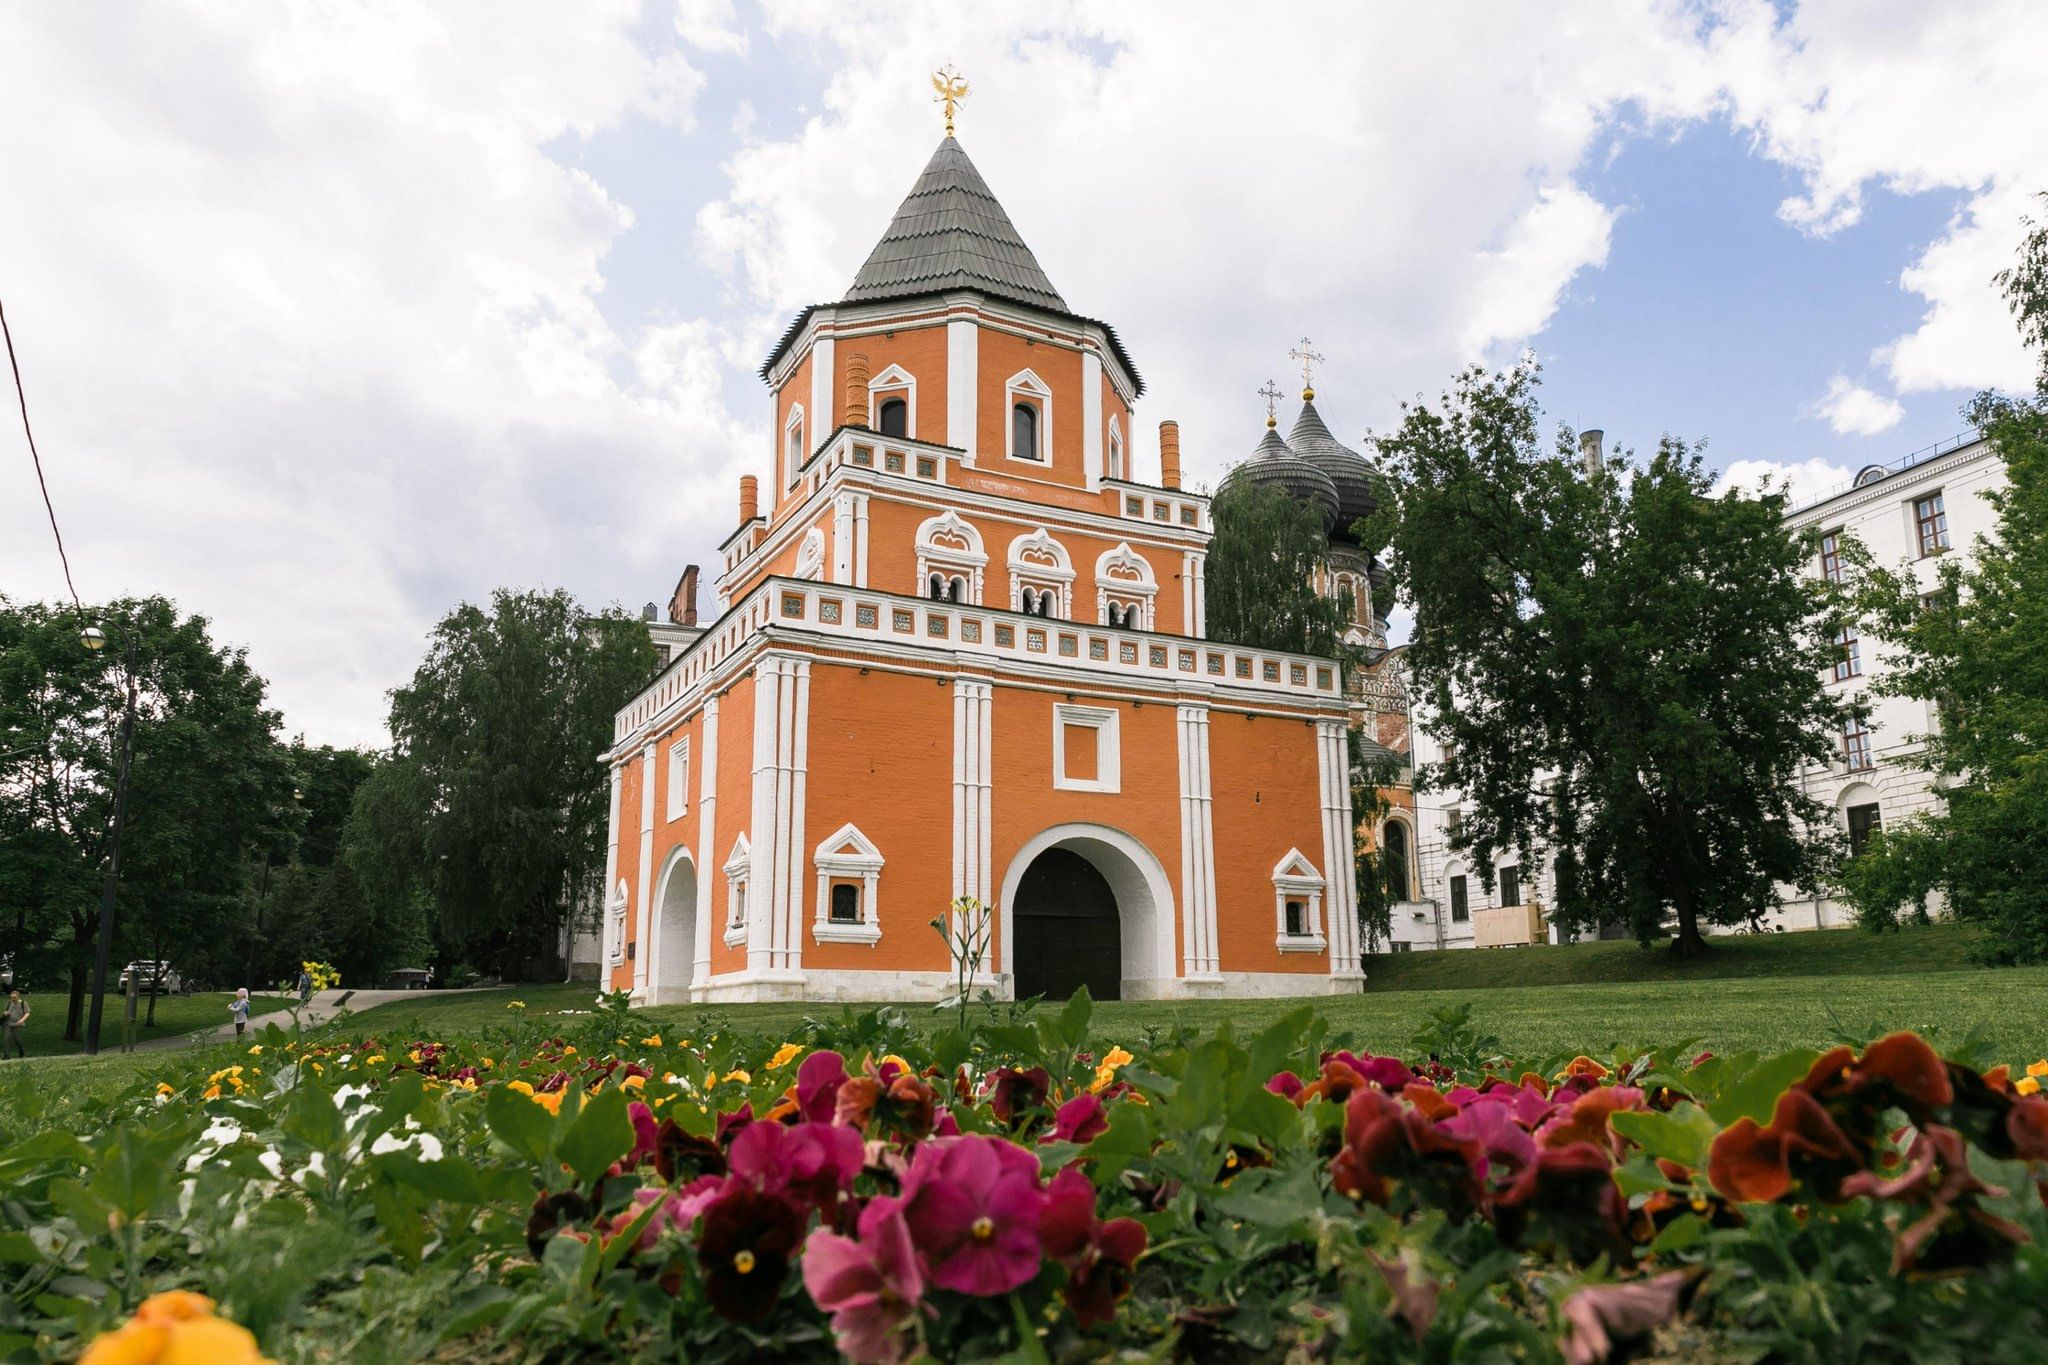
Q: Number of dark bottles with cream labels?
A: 0